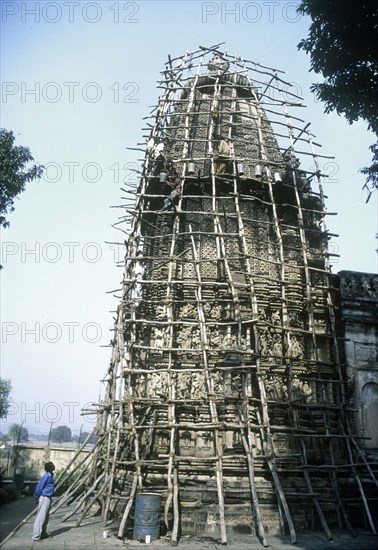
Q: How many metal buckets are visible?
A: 5